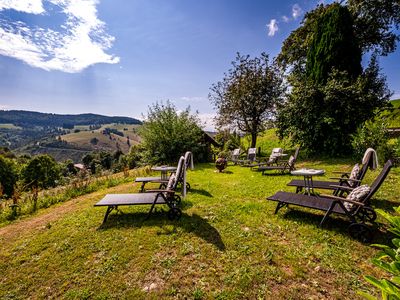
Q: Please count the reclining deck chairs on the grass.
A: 8